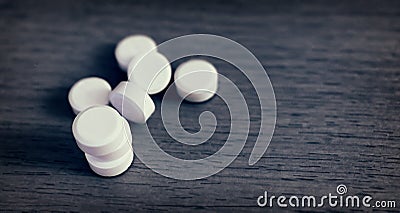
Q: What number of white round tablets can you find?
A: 8